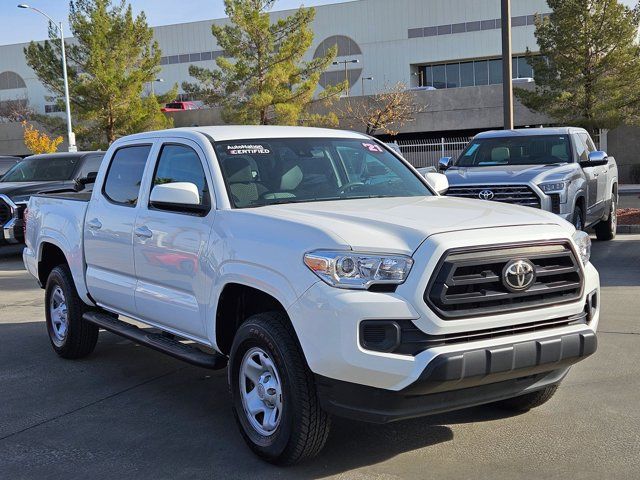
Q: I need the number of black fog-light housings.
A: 2